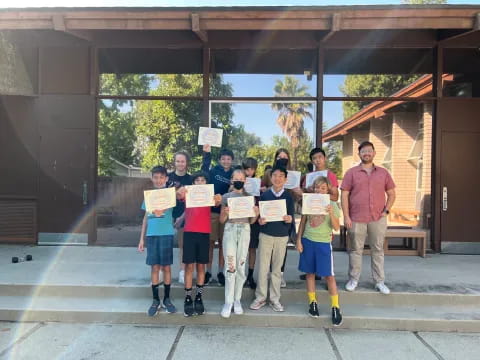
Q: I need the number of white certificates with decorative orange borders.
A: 9